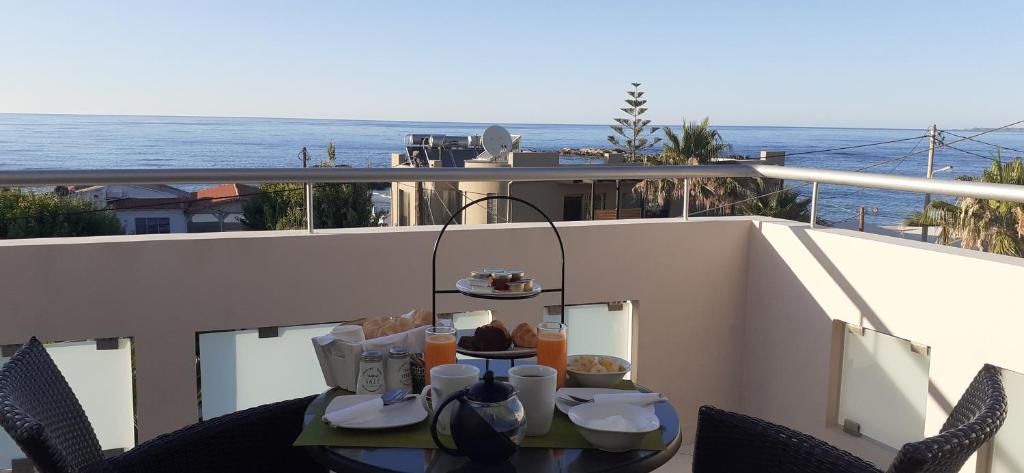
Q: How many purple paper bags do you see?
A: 0